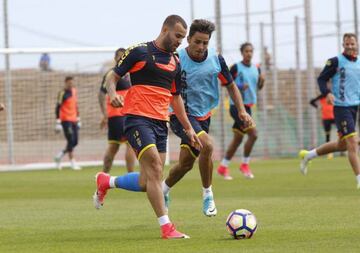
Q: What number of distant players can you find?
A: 5